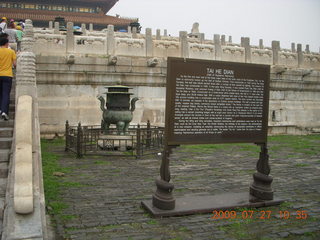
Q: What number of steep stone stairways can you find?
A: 1